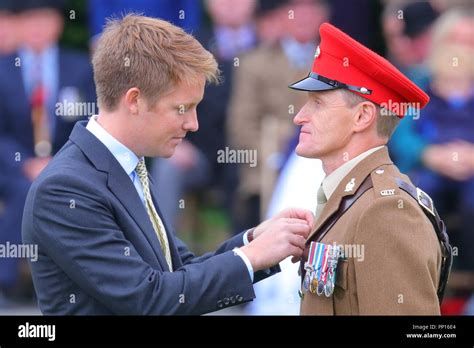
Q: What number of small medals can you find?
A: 4